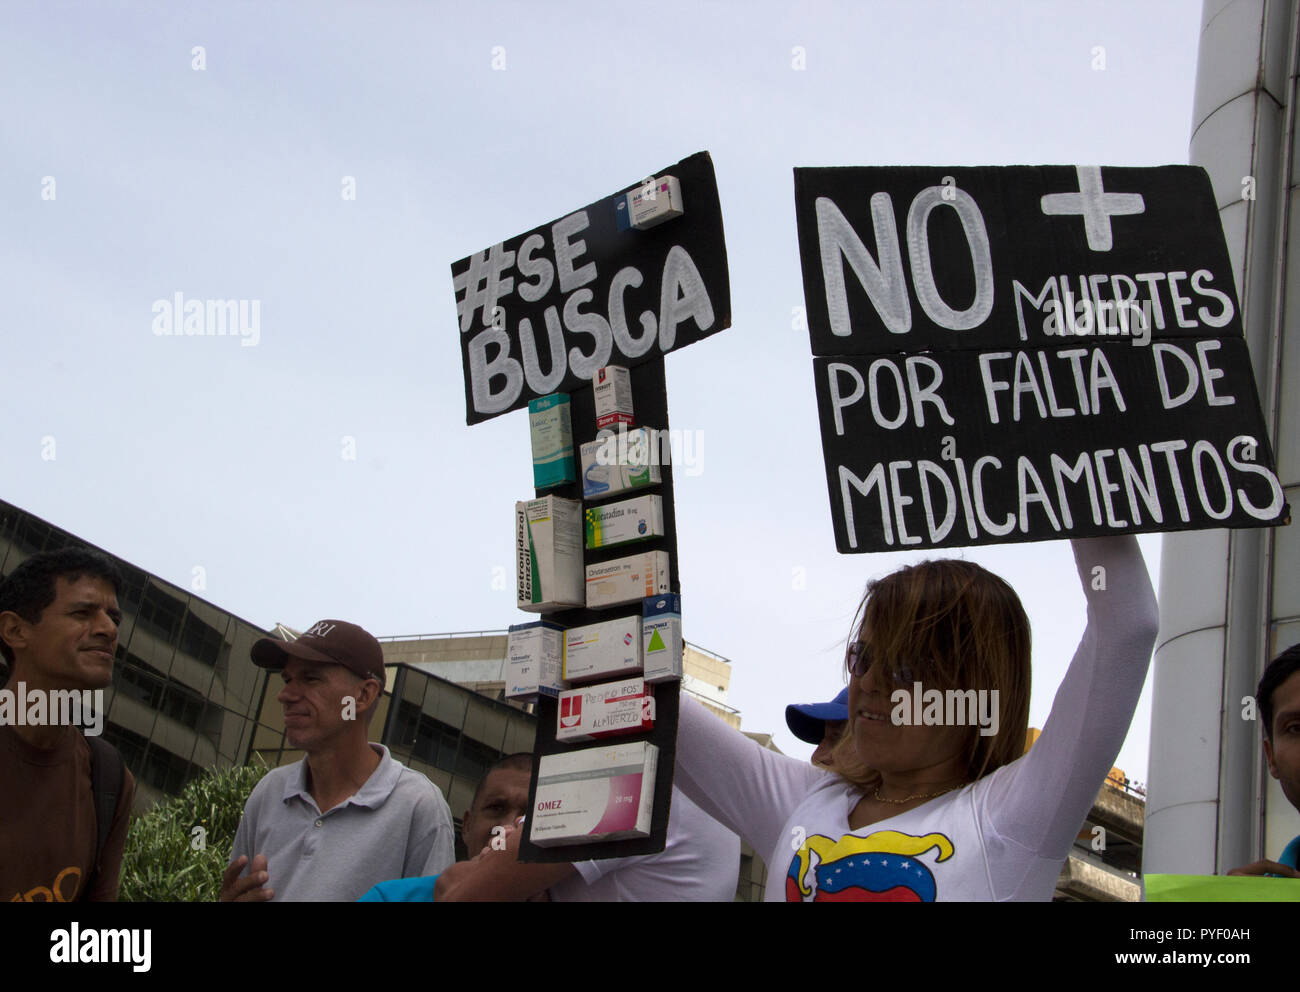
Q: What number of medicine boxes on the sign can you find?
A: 12